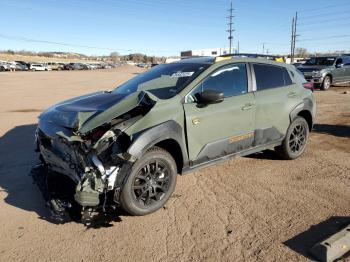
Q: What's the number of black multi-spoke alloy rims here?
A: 2